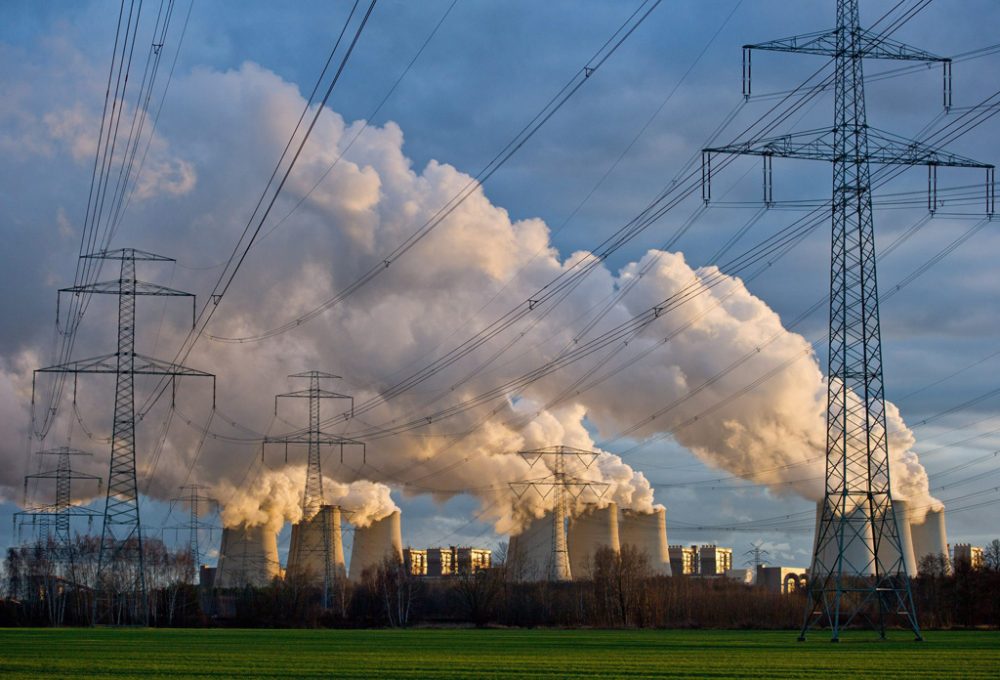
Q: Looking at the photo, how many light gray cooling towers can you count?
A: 9